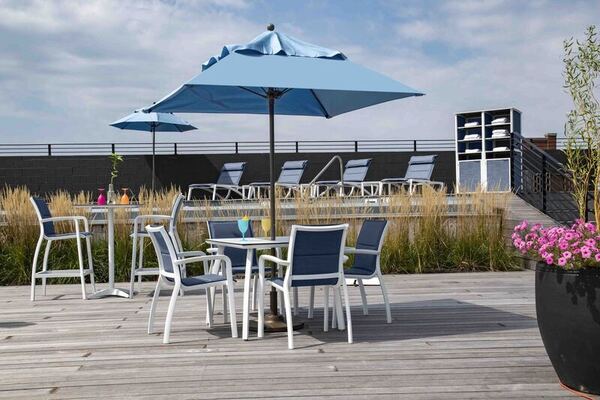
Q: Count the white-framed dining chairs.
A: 4